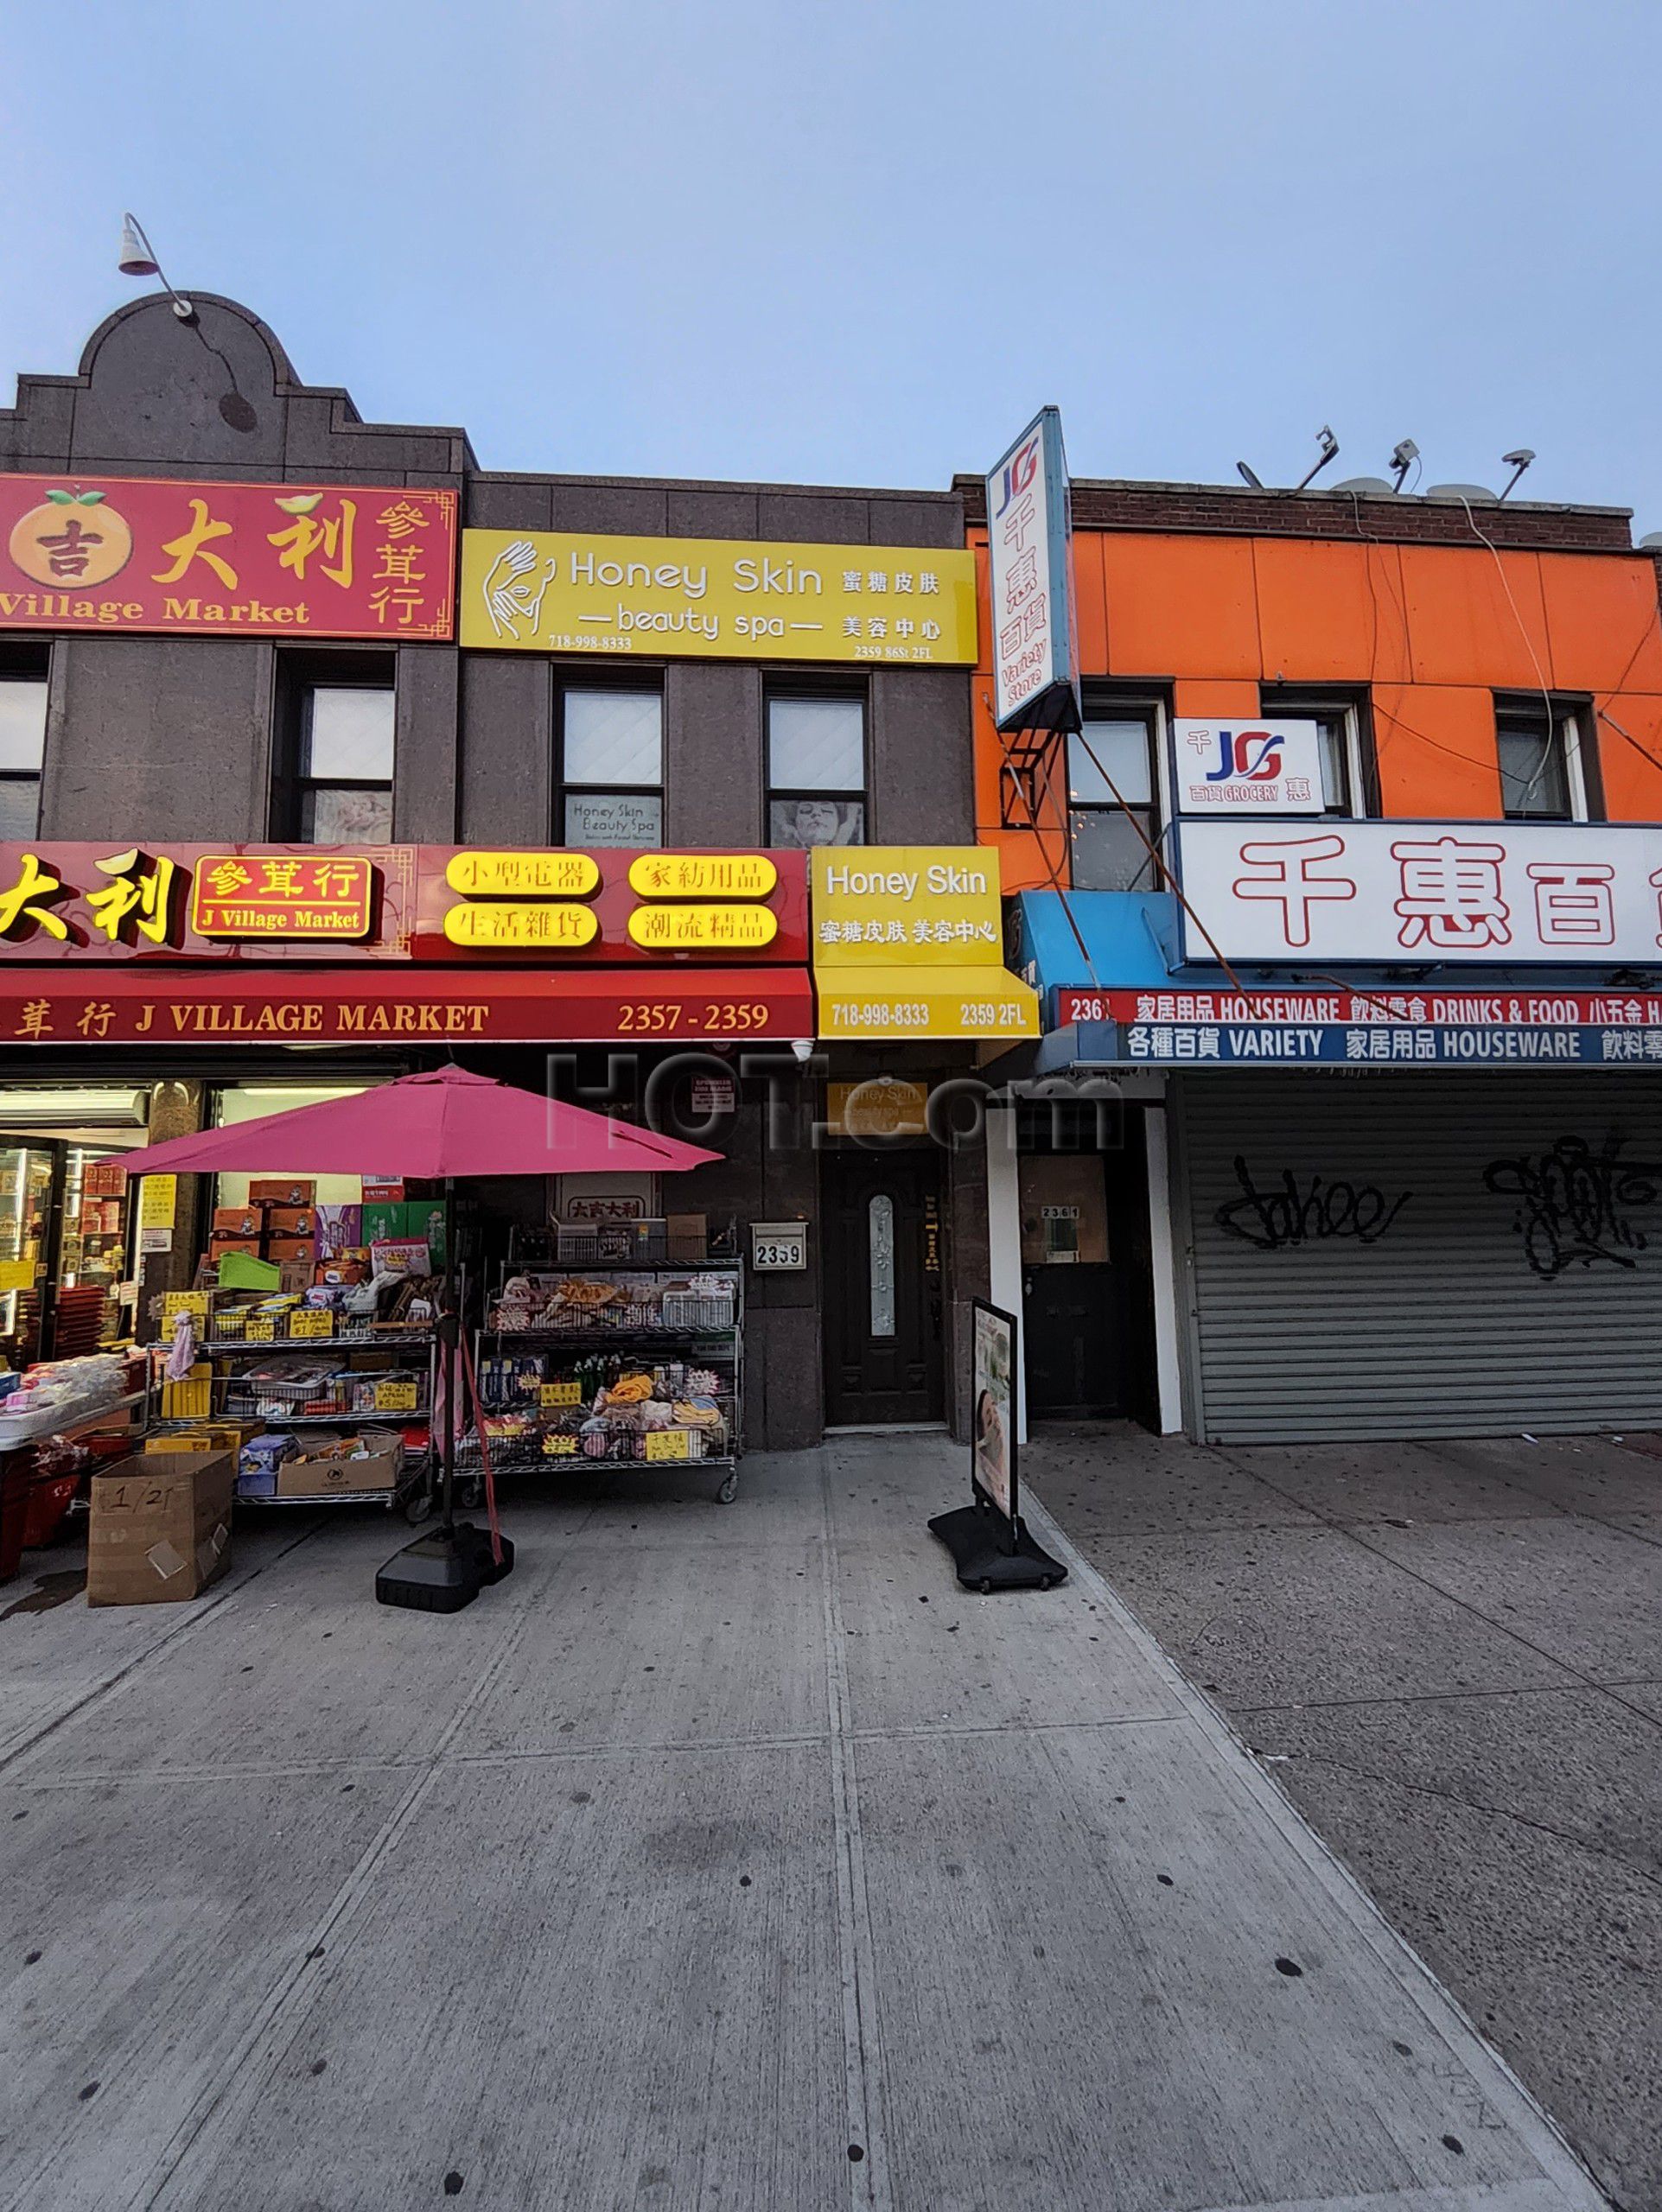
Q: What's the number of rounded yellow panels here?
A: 4